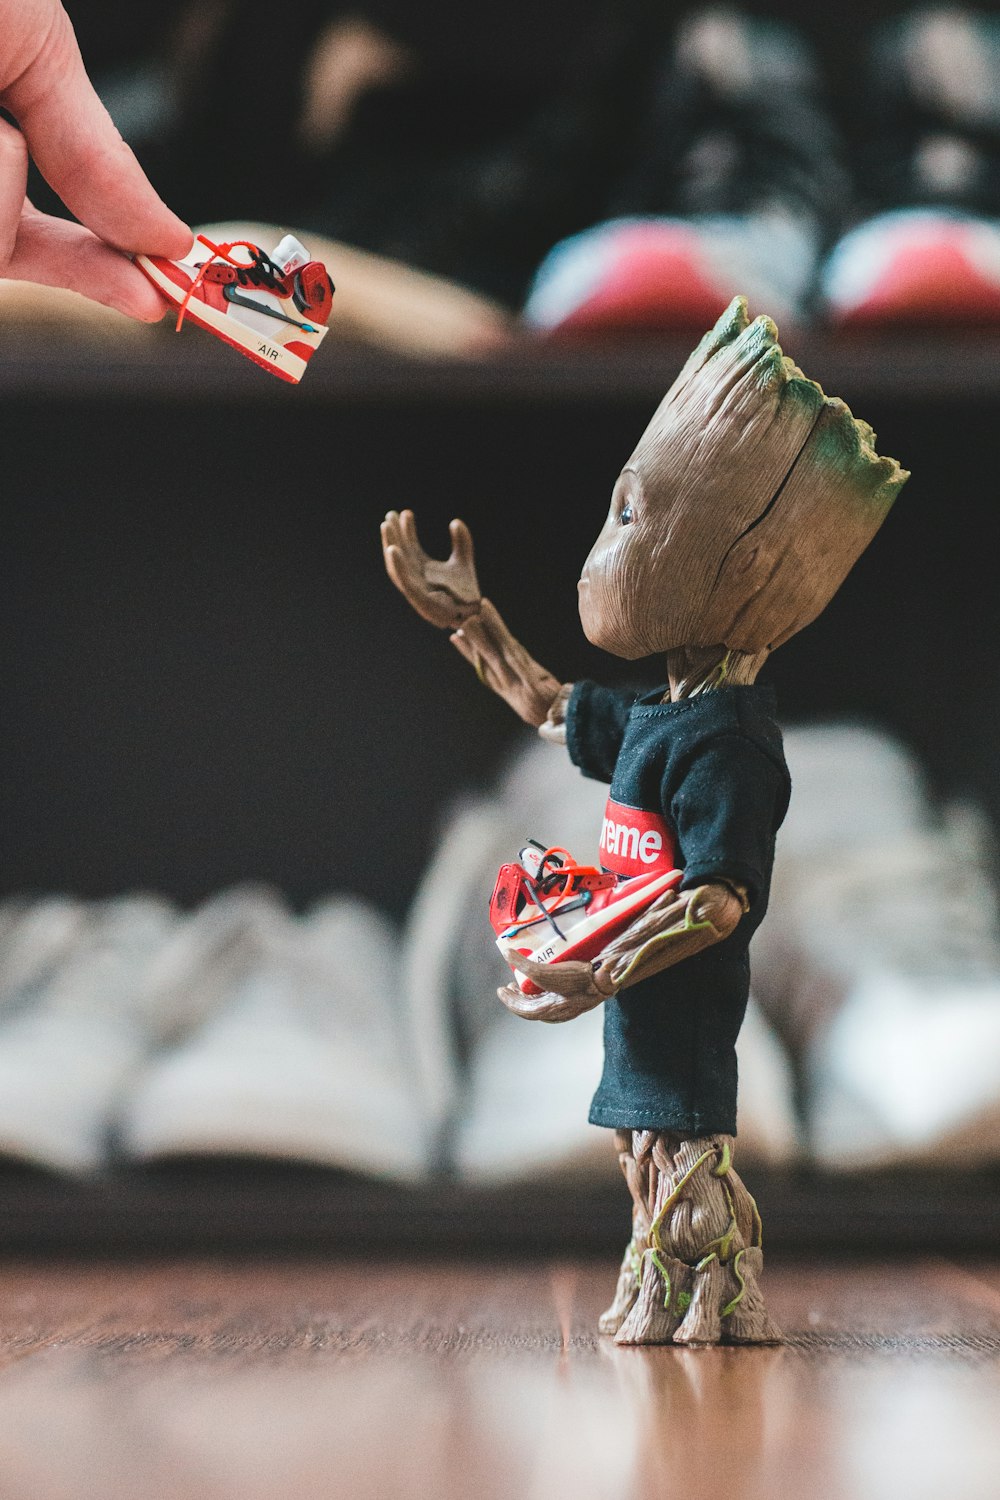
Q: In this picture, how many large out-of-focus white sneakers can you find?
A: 4